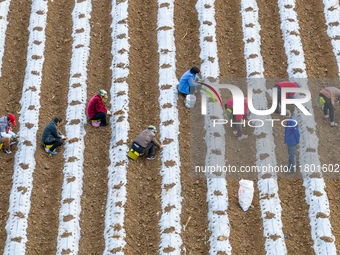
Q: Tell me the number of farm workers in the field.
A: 9